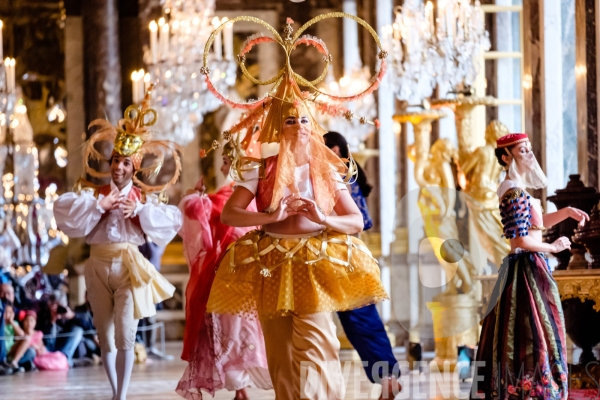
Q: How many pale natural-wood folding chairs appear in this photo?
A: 0